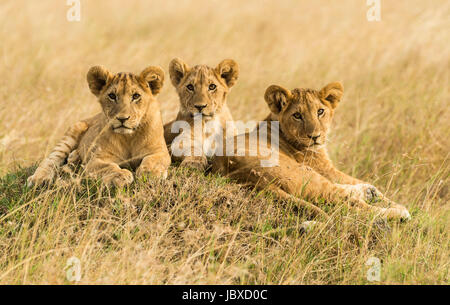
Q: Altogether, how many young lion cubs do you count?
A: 3